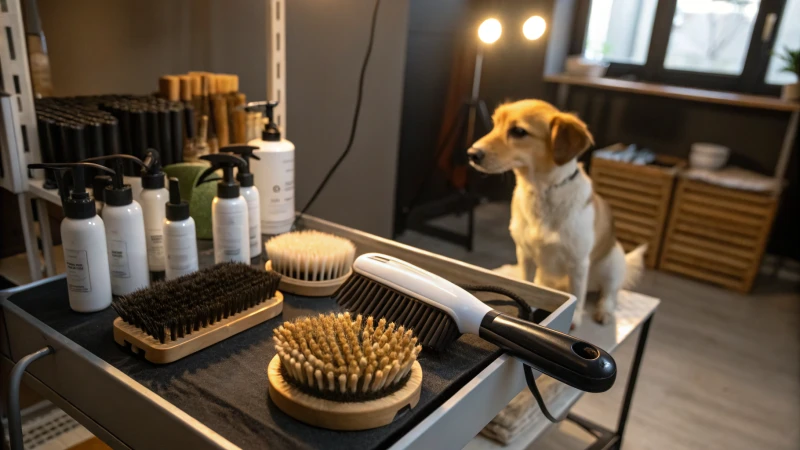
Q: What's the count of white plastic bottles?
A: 7